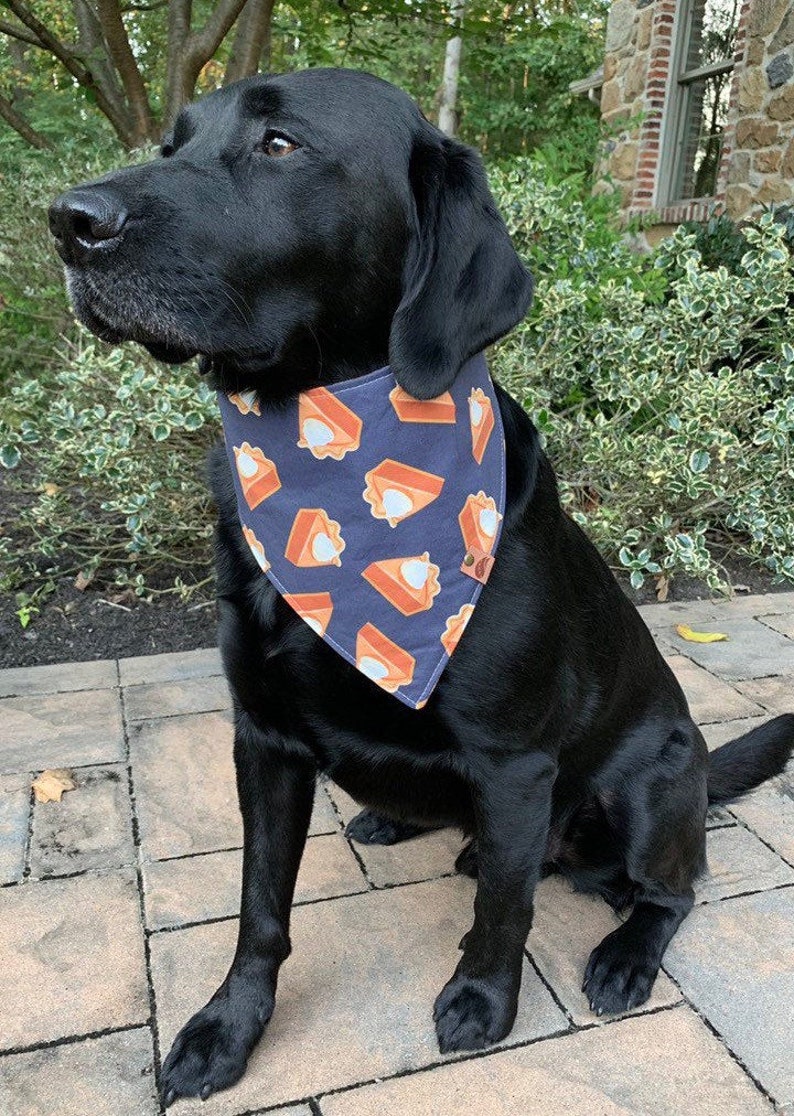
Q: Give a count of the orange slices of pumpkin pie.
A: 13